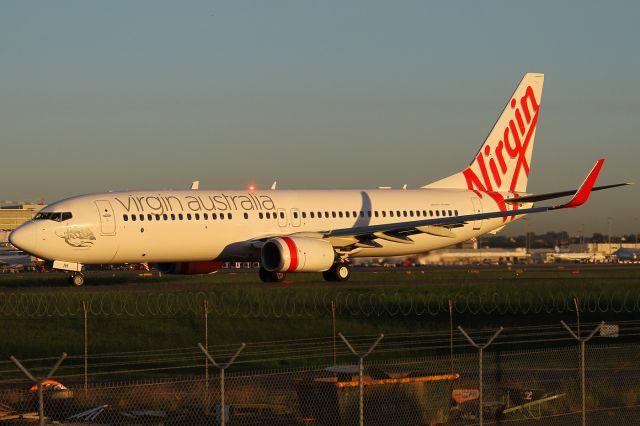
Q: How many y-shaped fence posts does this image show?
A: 5